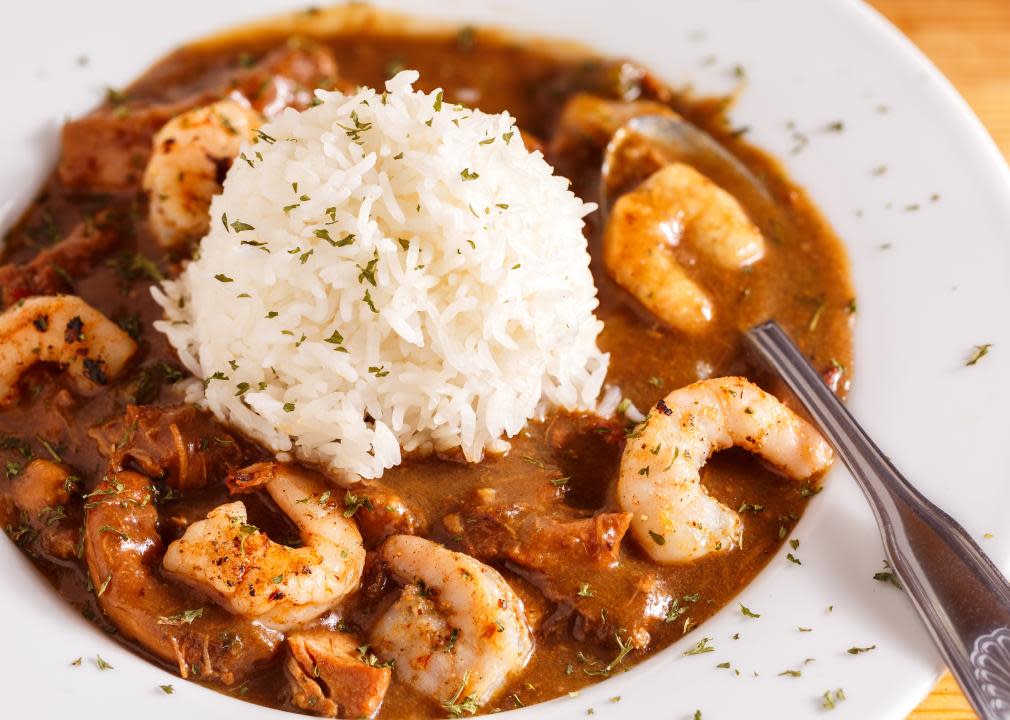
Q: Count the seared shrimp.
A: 6